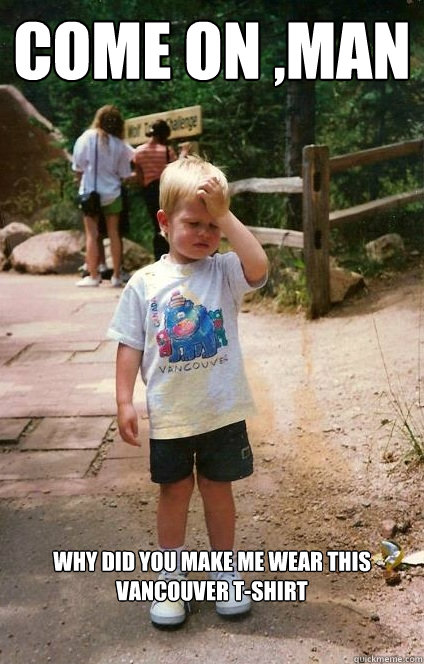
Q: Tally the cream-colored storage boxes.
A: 0